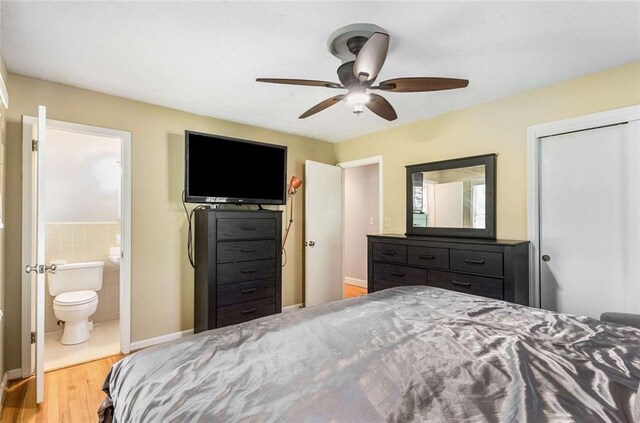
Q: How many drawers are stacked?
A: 5